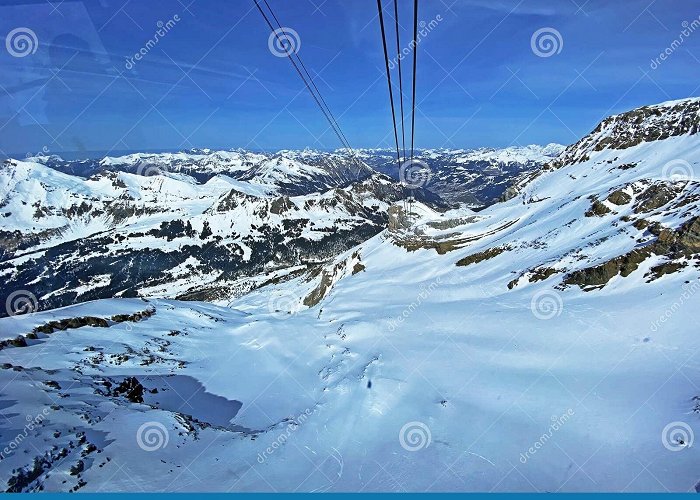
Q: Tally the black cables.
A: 5